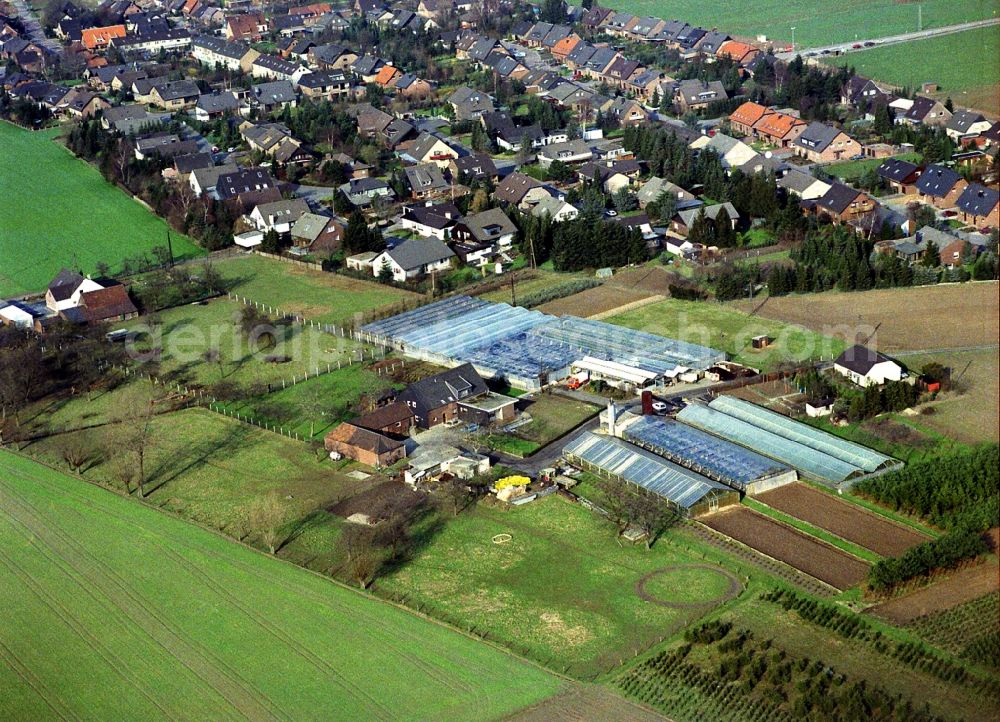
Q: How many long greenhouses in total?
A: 4